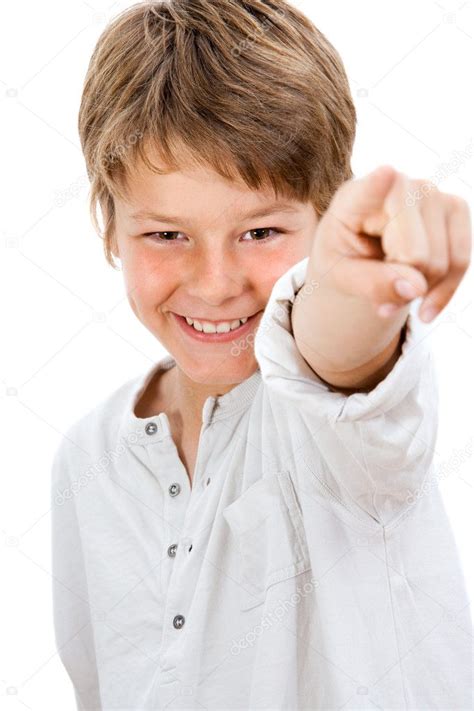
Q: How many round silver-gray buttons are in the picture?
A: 4